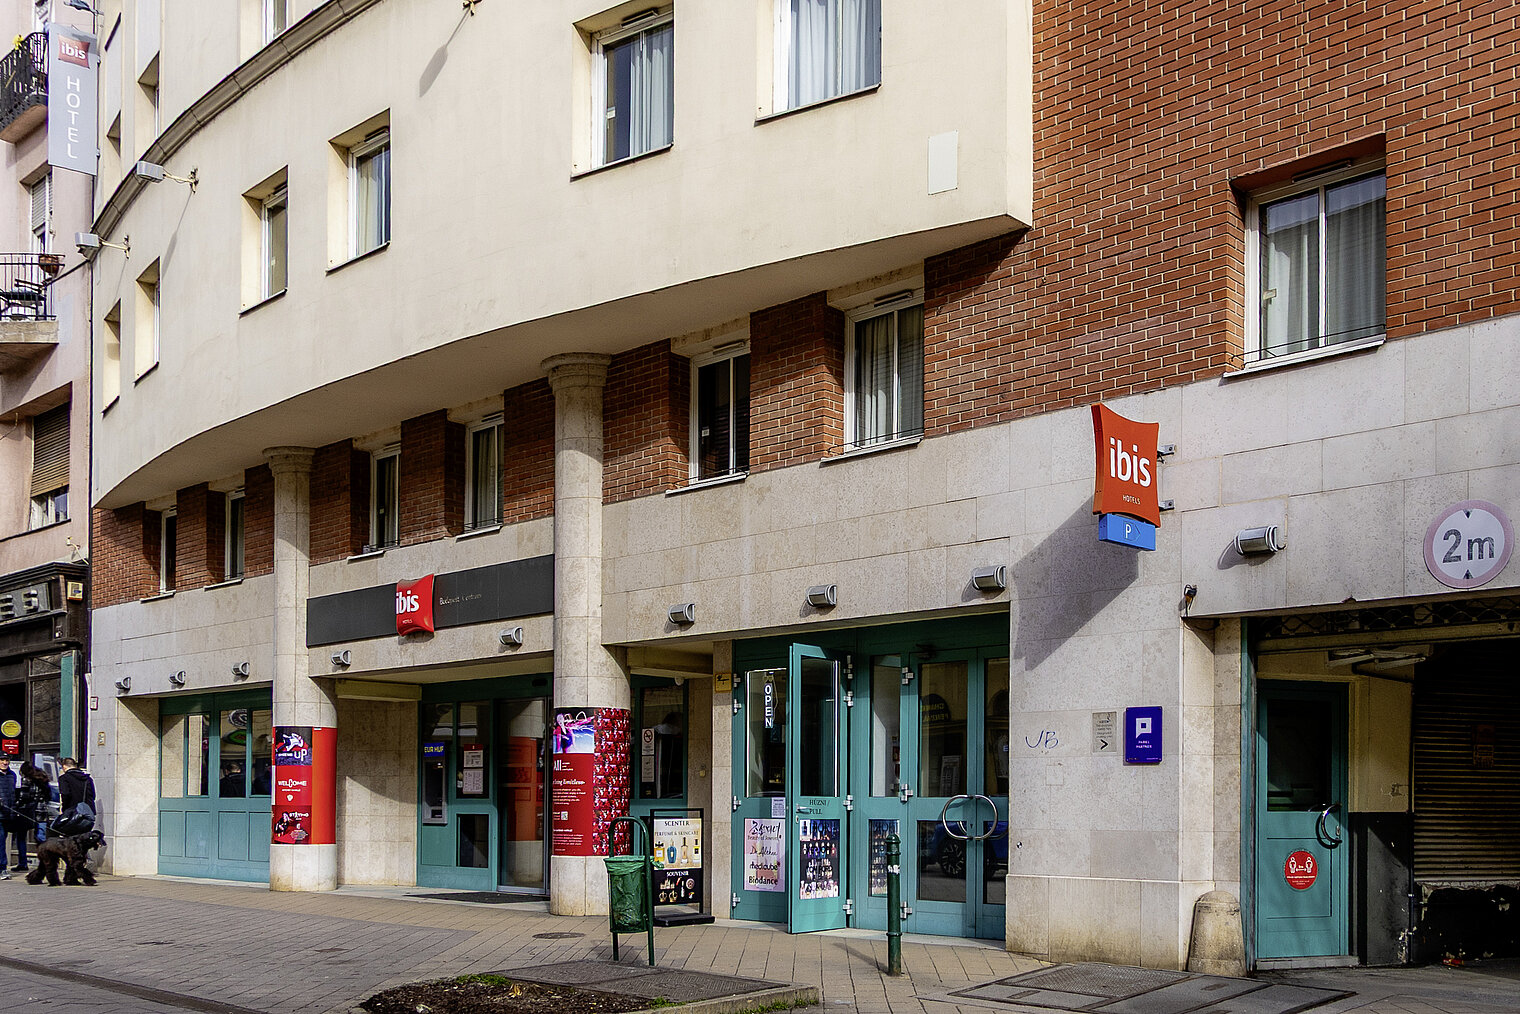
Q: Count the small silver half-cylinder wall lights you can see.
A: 9